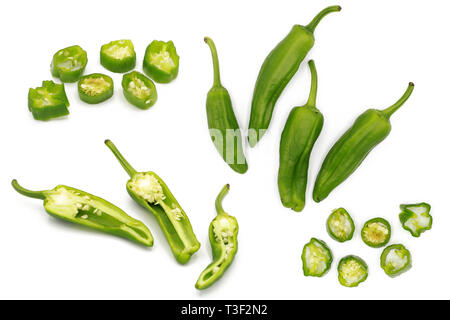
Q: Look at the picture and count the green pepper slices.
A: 12